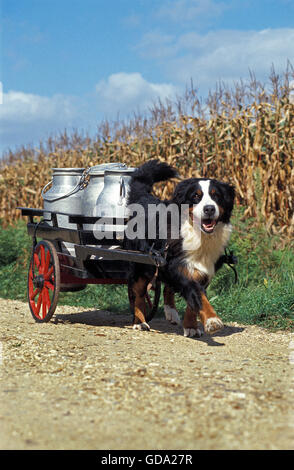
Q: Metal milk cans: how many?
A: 3